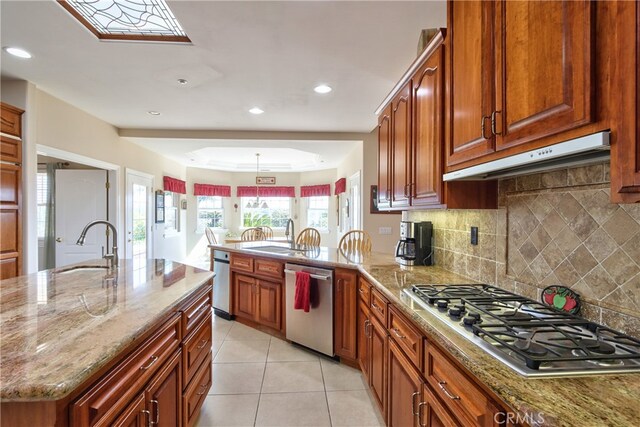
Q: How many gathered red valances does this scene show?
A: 5